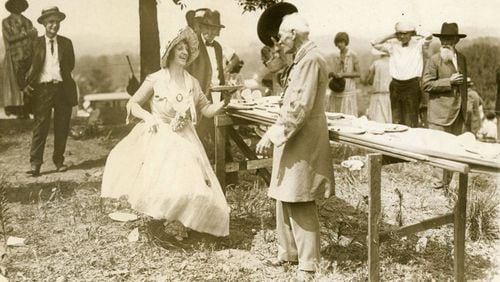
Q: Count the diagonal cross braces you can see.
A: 1